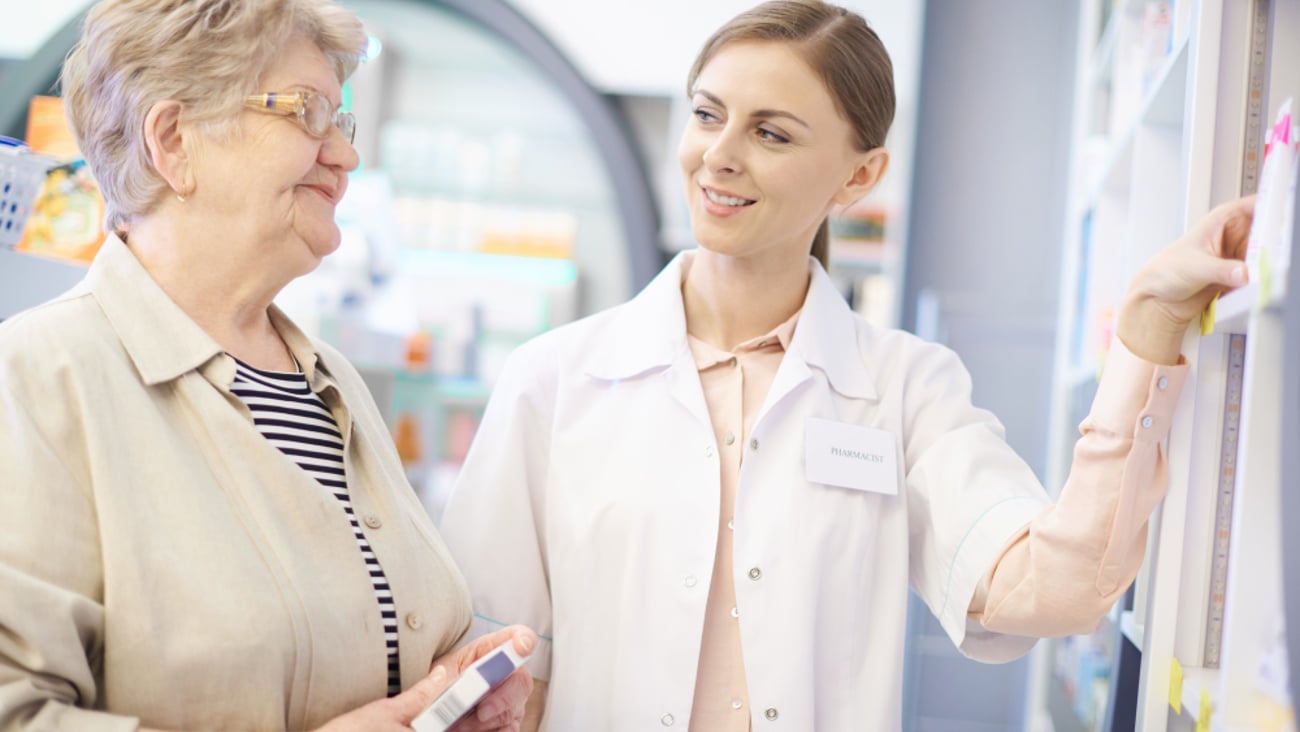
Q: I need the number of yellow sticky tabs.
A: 4